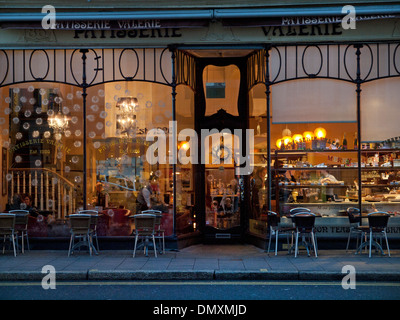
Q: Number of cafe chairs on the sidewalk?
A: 11